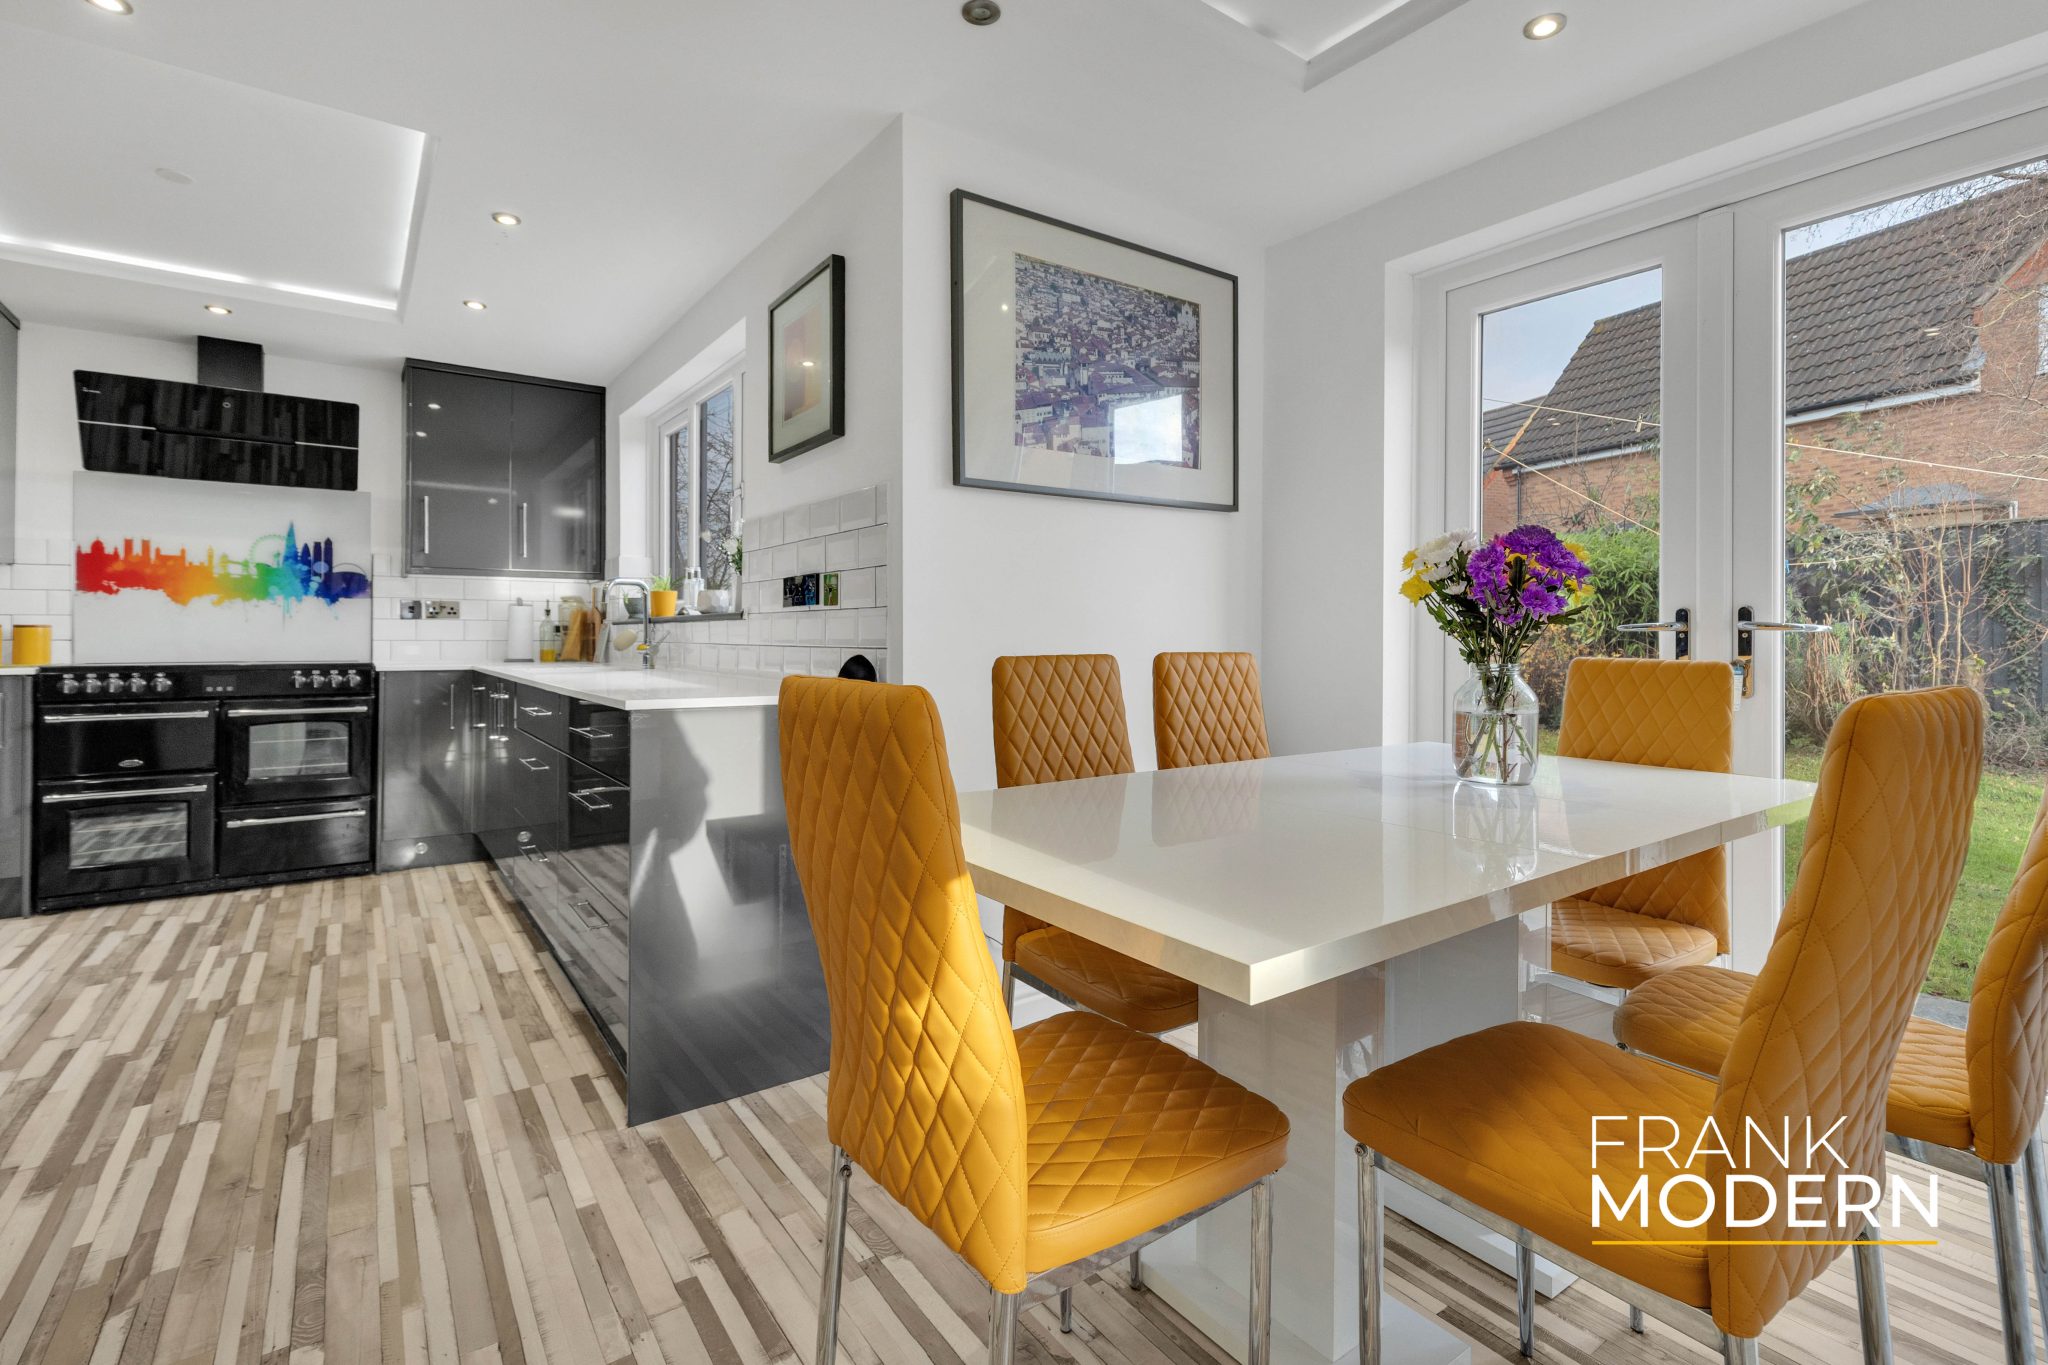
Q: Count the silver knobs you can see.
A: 9